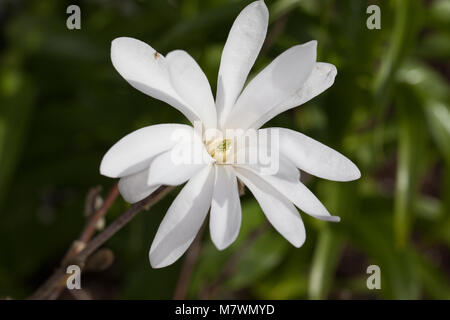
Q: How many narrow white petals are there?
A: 13